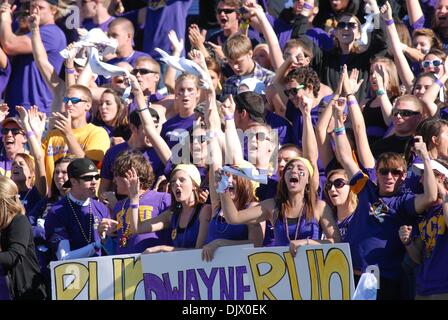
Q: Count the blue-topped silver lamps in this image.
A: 0